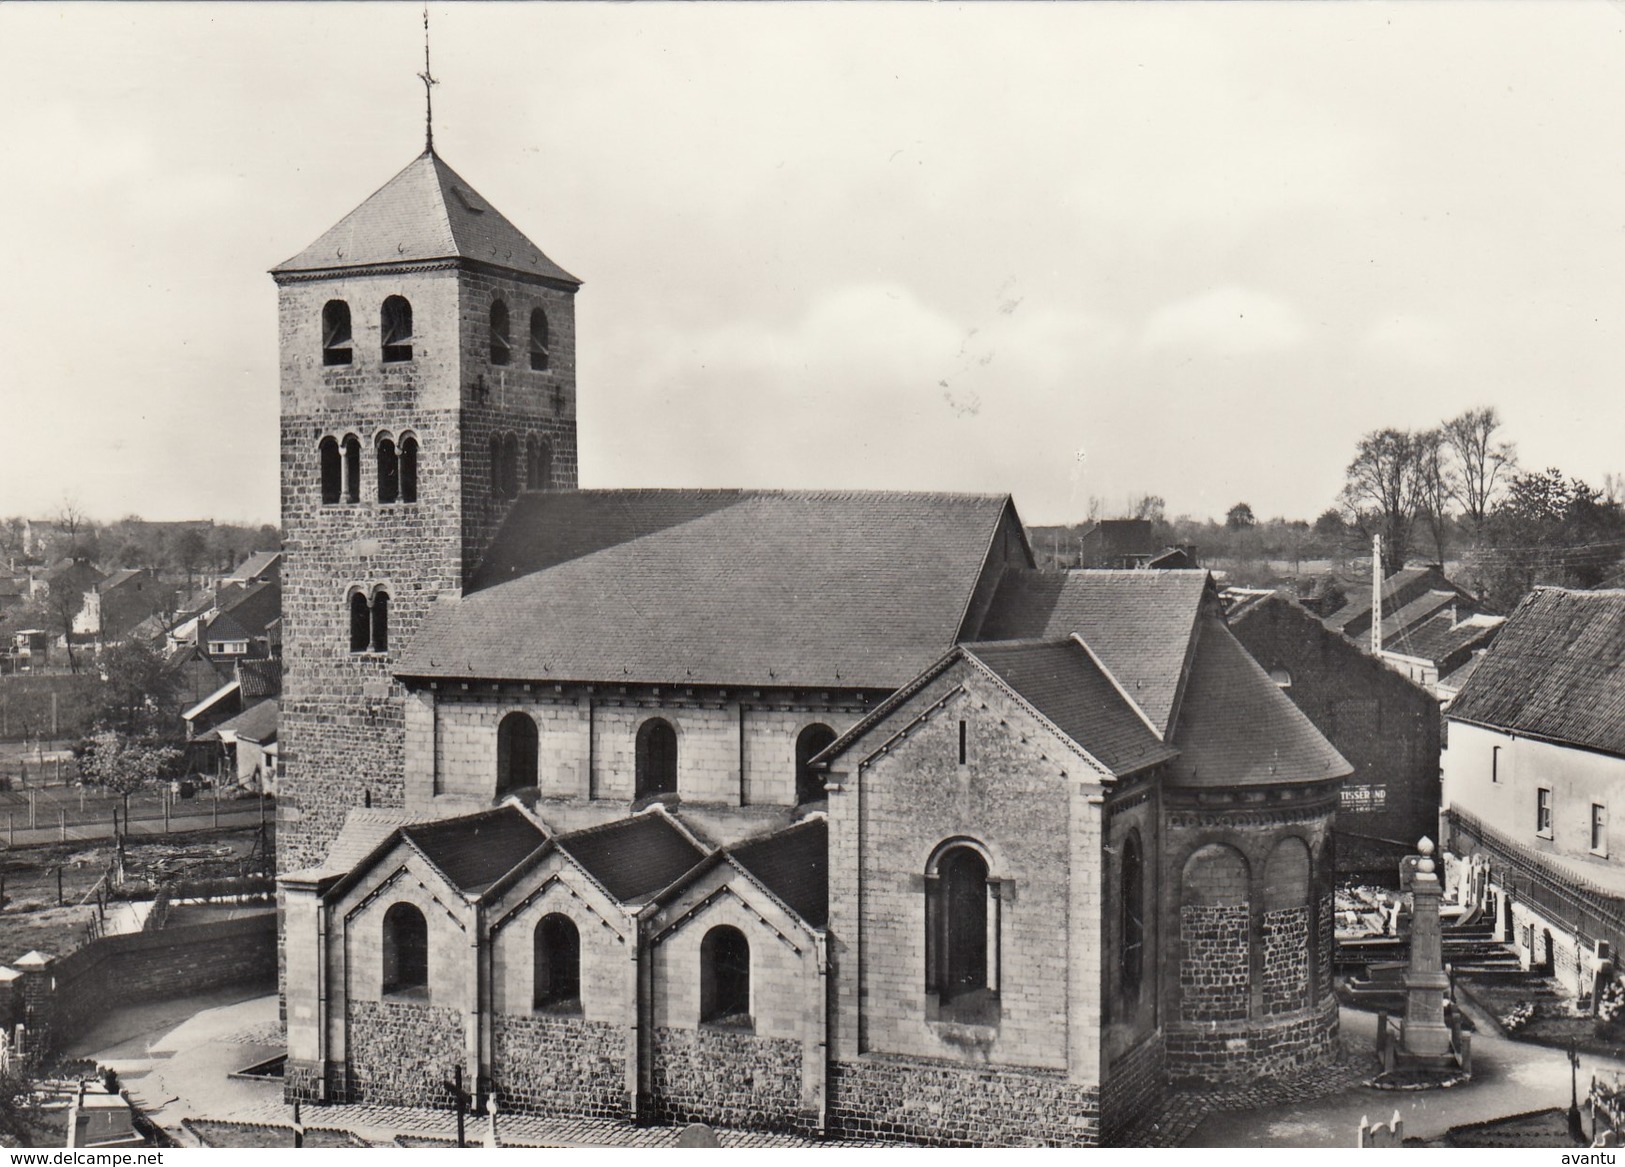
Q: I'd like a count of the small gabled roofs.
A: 3